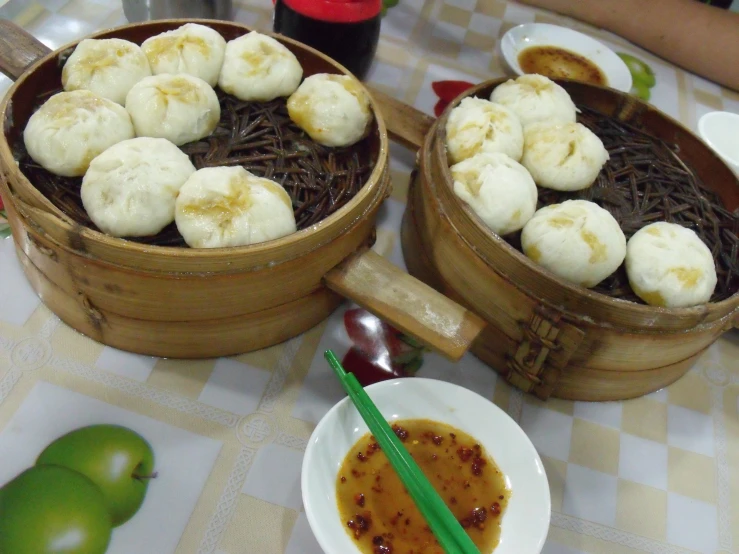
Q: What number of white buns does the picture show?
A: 14